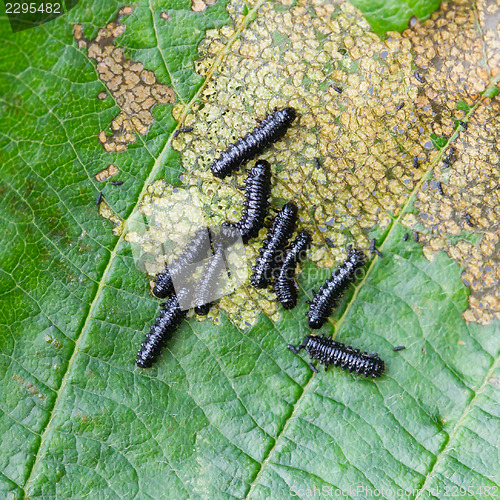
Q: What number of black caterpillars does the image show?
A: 9